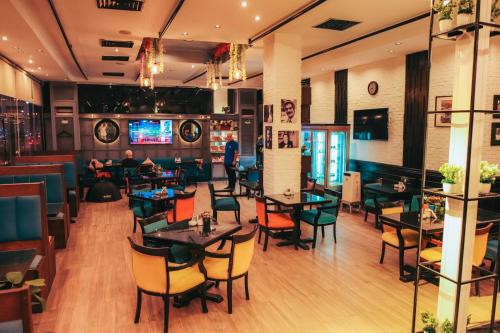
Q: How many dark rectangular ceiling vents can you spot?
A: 5